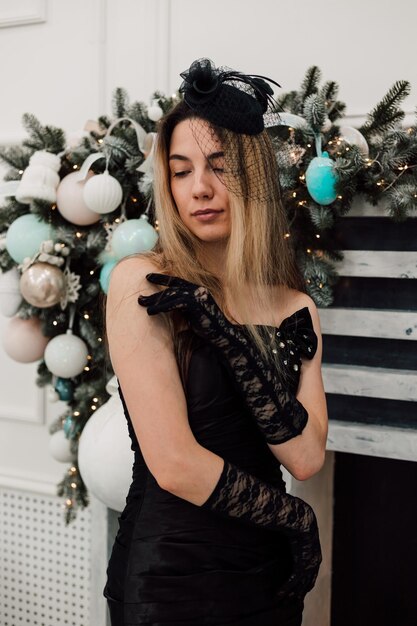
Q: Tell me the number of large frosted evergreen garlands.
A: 1